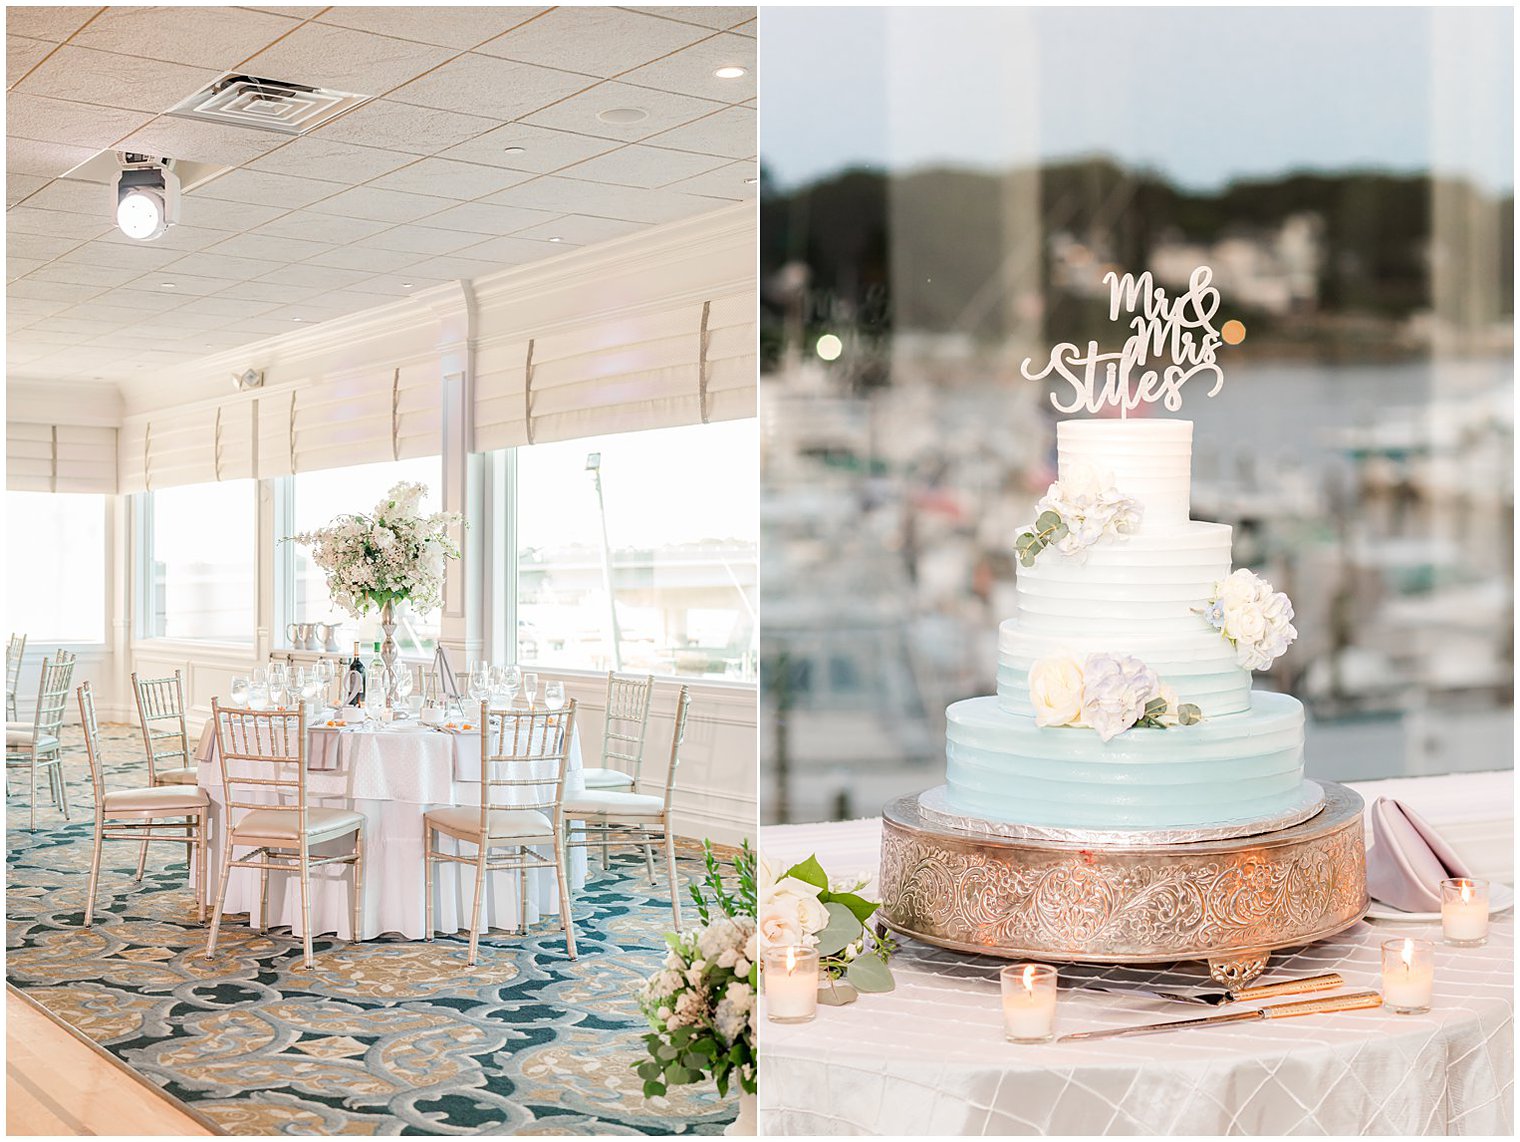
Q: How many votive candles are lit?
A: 4